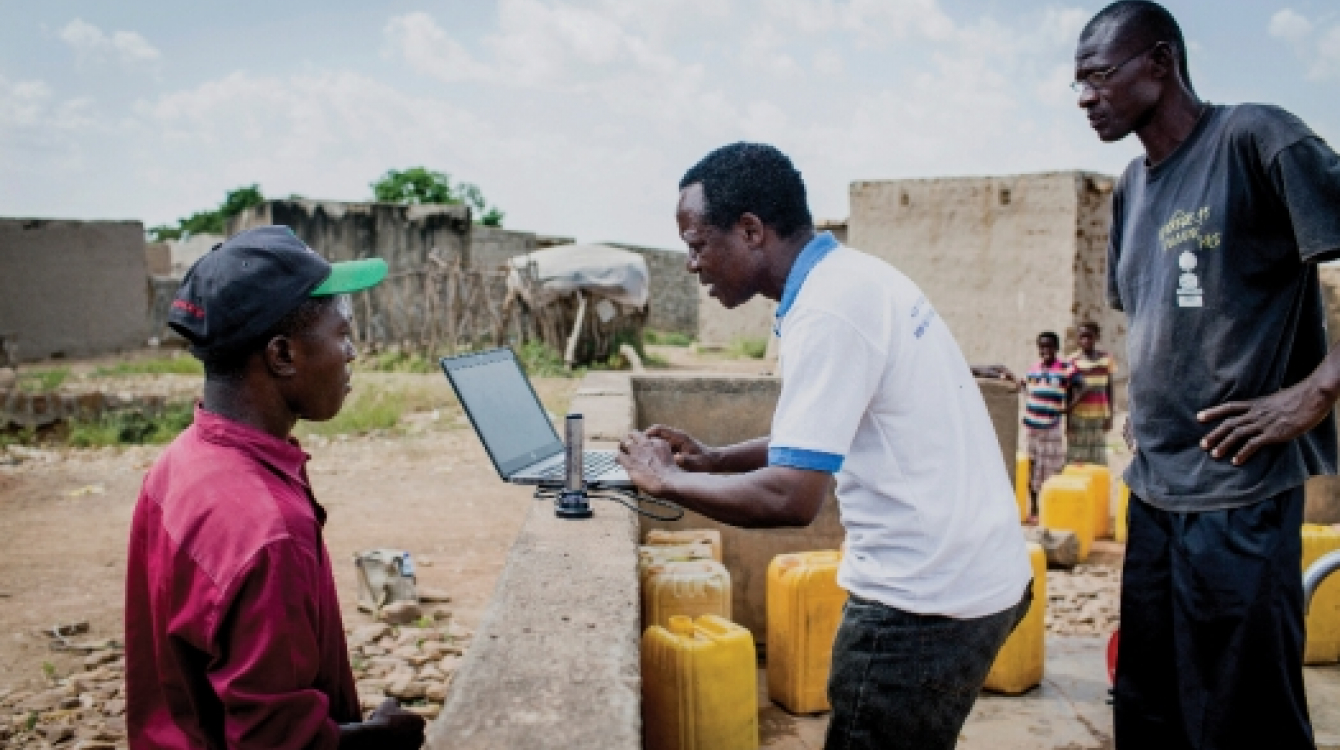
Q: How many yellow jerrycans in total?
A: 11